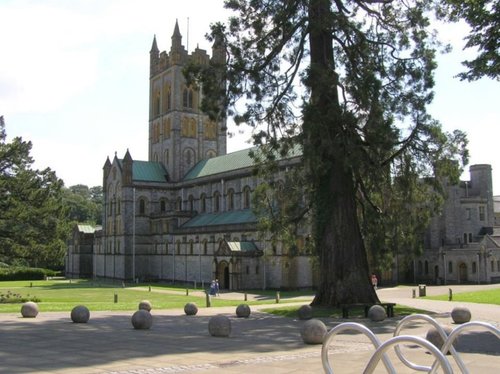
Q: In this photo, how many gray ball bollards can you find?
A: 12